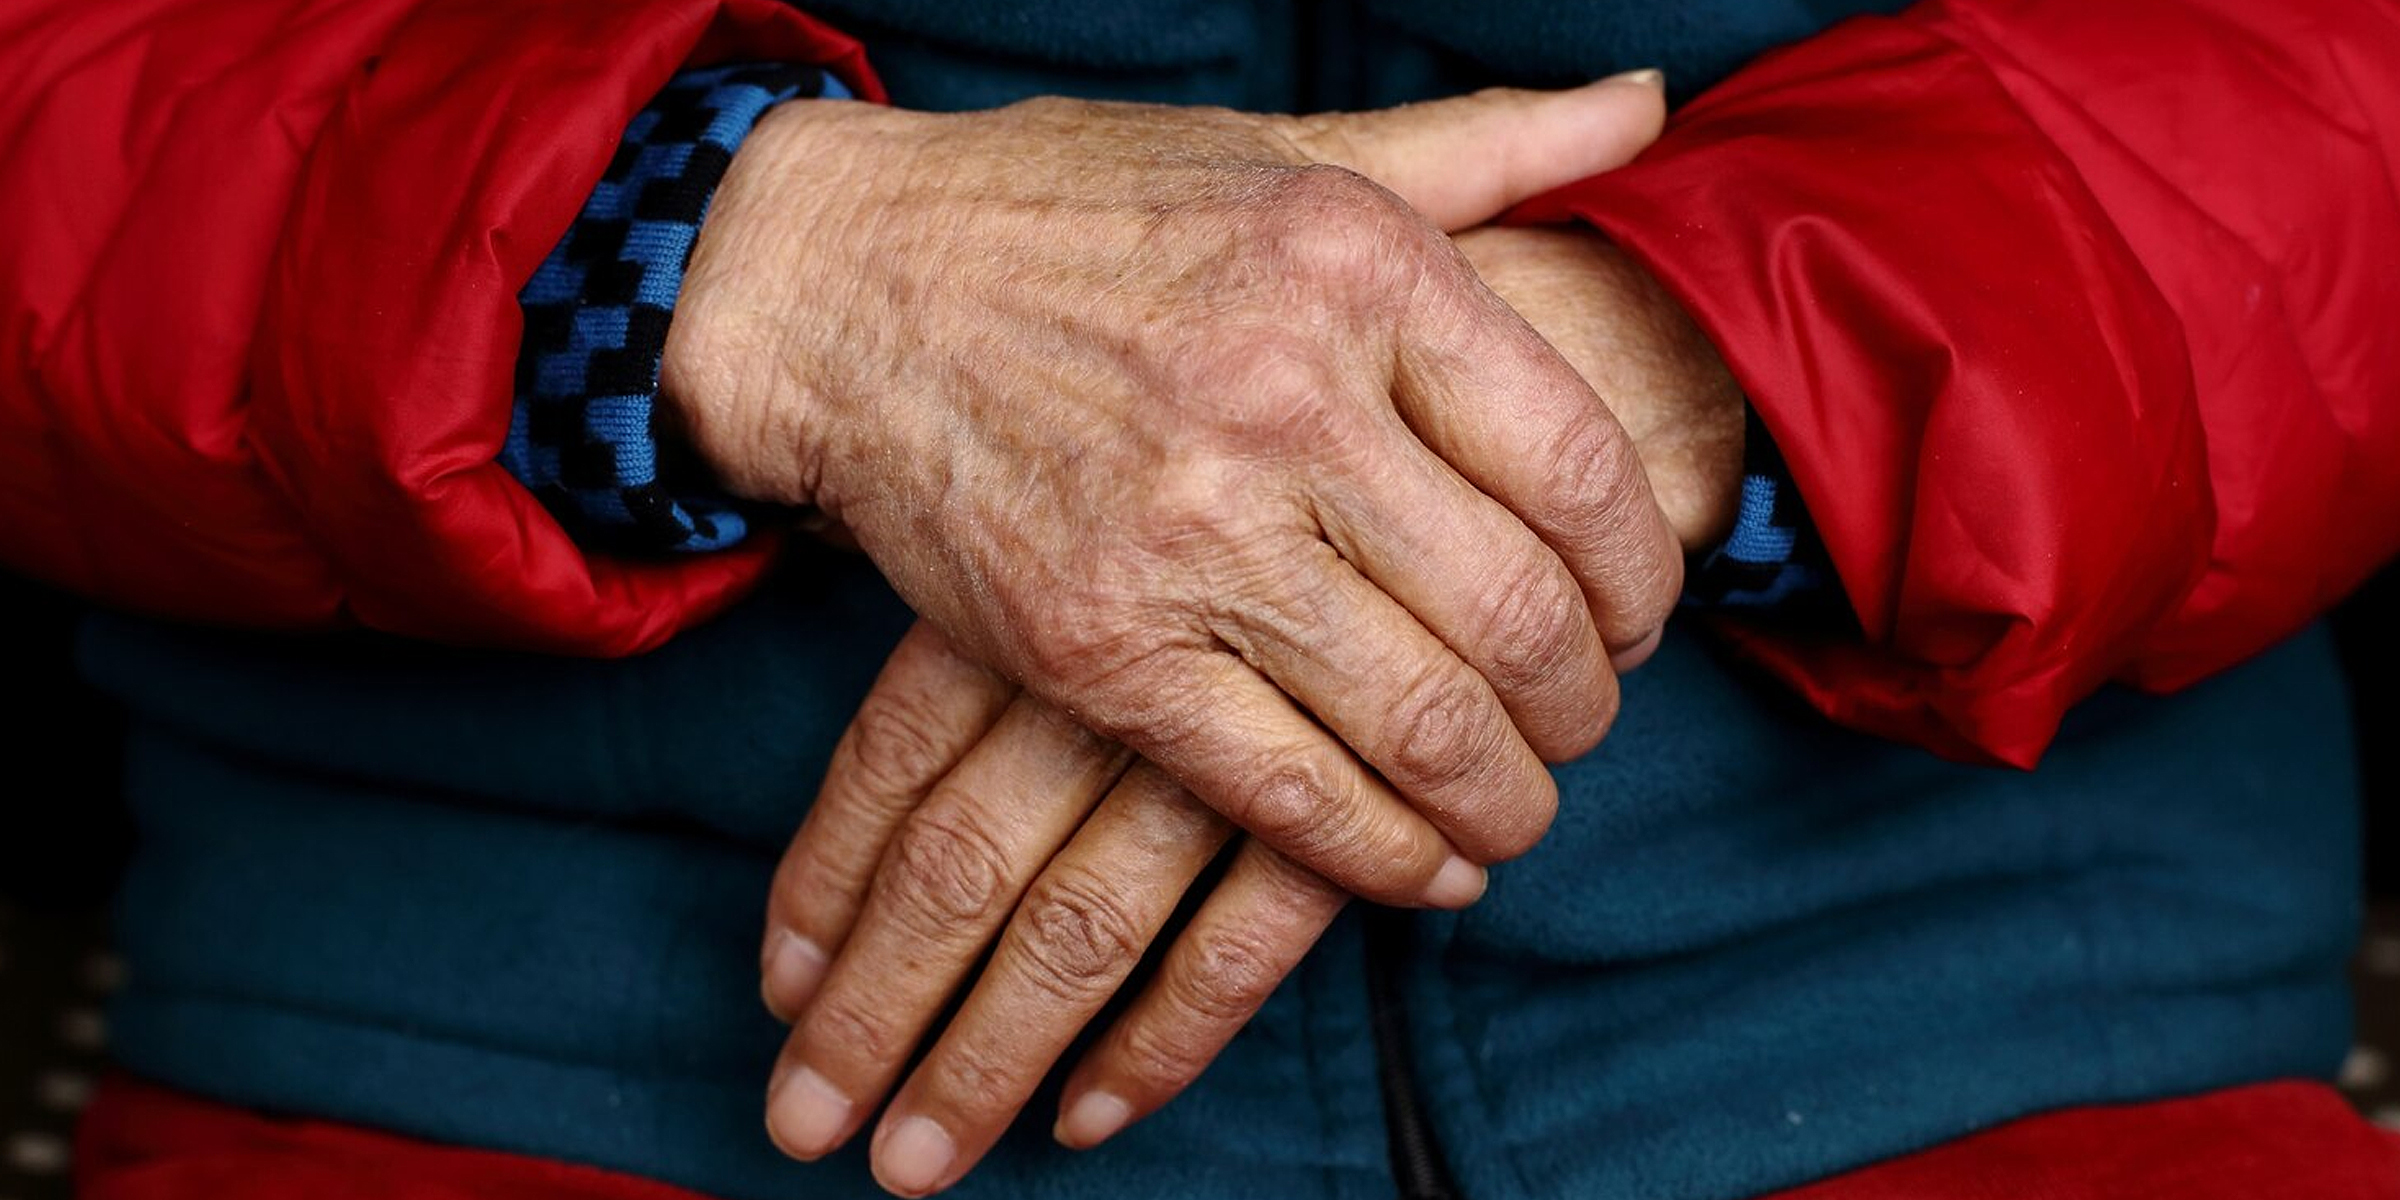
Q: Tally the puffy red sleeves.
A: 2